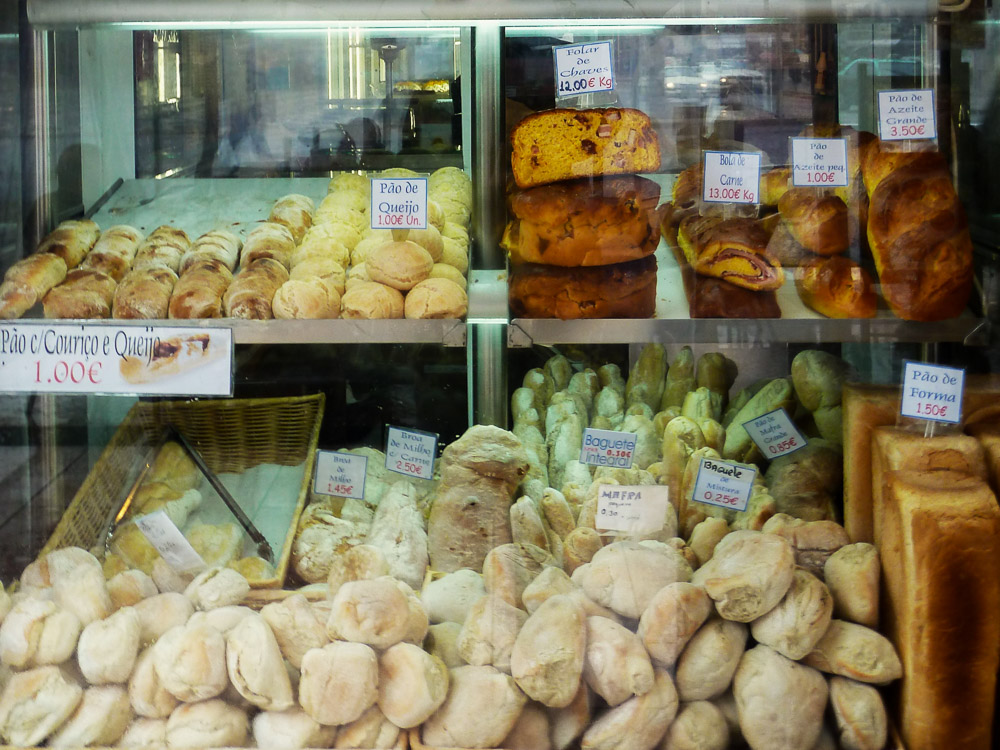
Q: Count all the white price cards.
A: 14